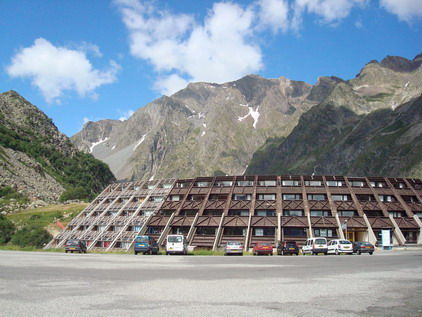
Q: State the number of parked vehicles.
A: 9